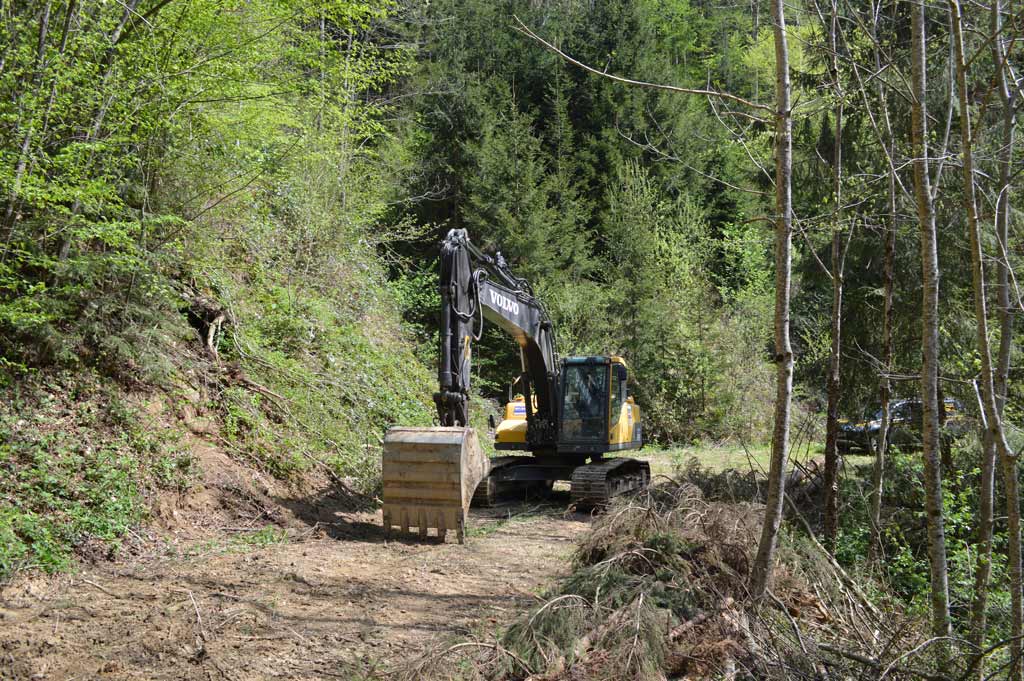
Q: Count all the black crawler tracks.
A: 2